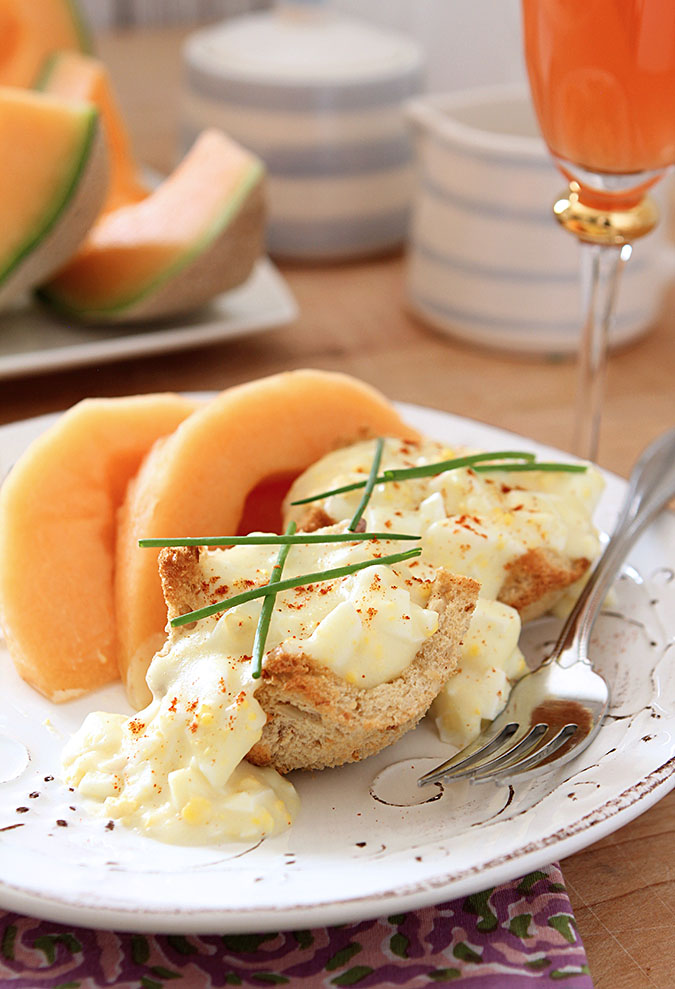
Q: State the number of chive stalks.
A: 6